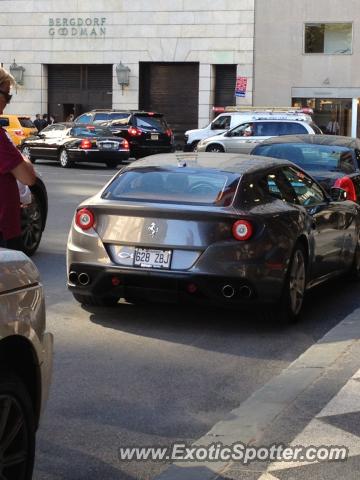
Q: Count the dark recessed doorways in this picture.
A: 3